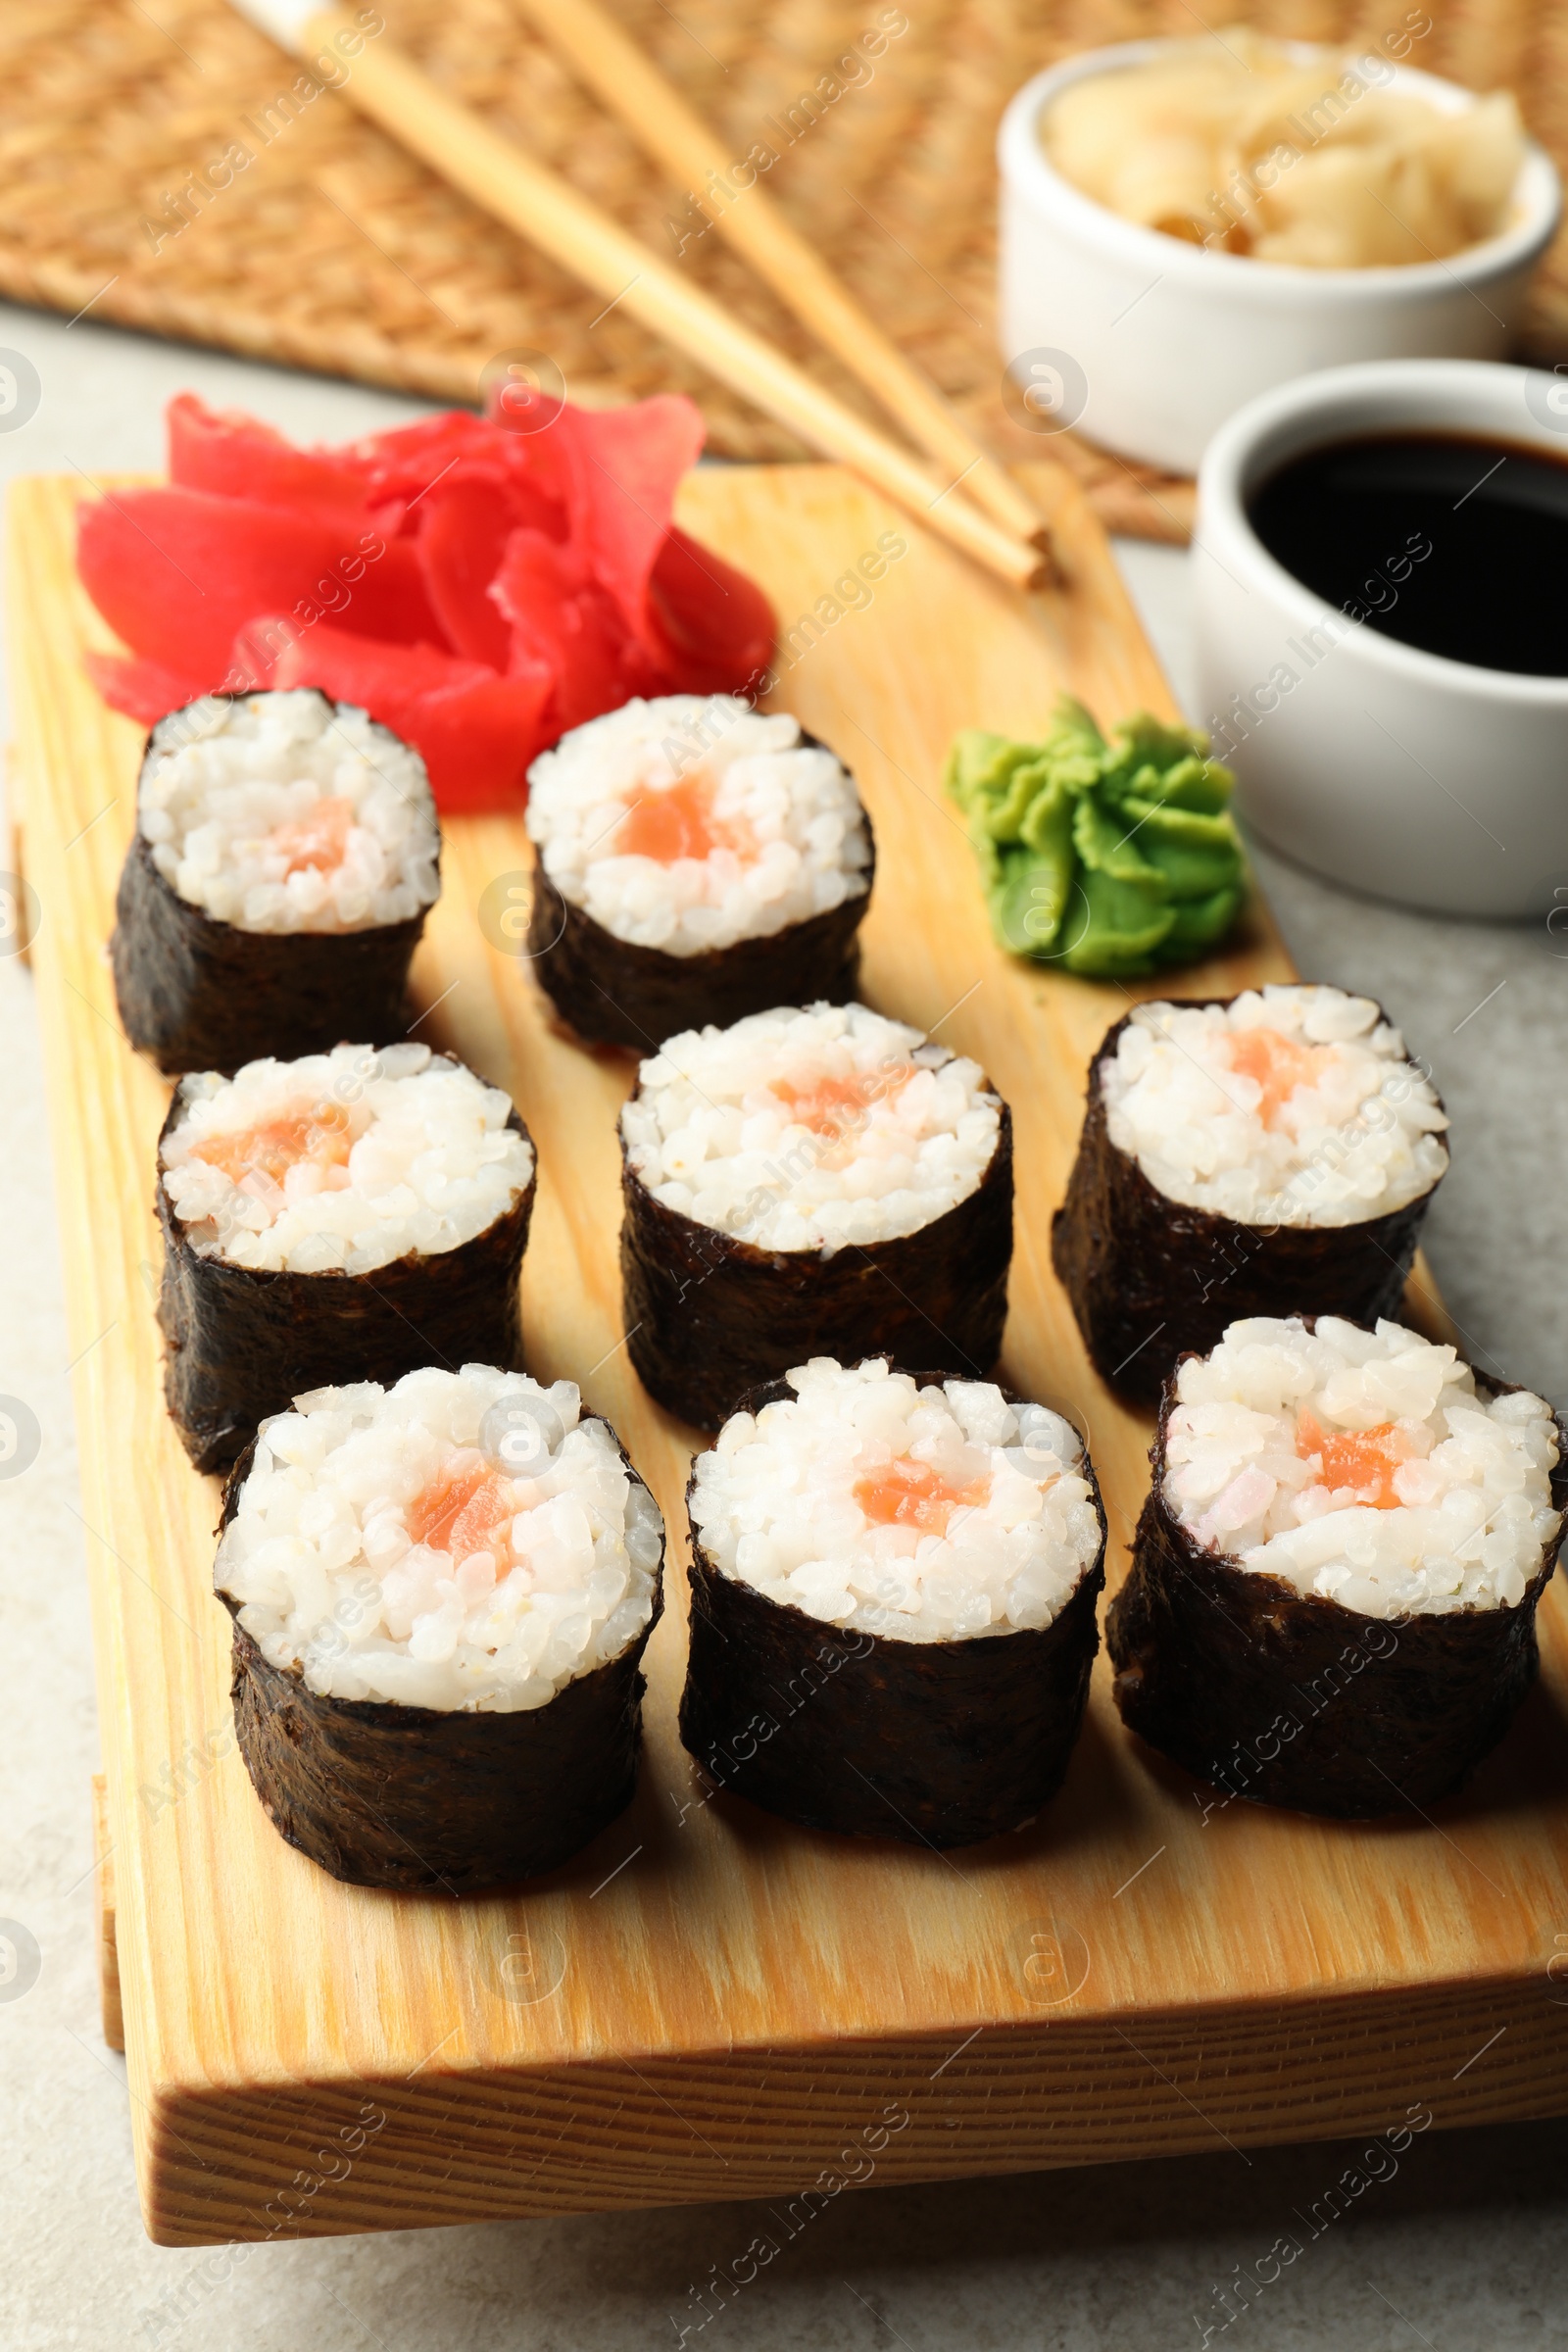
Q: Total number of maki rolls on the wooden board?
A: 8